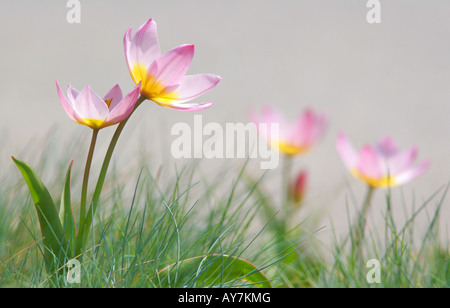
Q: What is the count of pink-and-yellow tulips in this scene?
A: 4